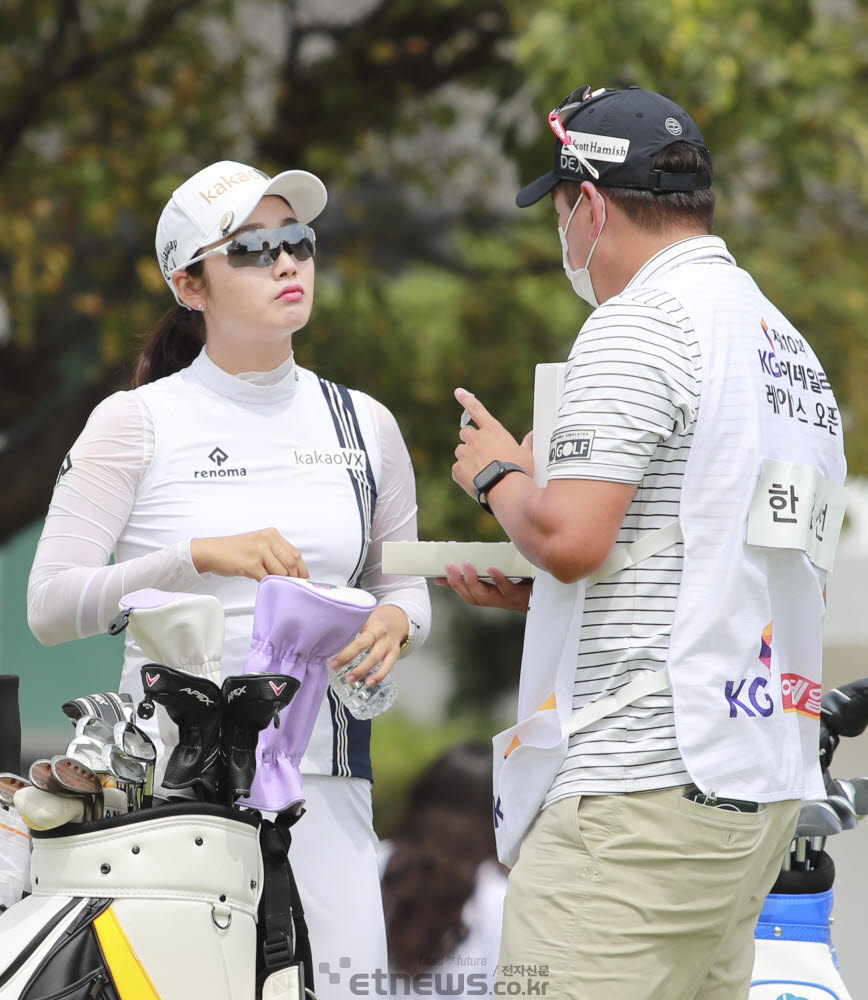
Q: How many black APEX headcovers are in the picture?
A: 2